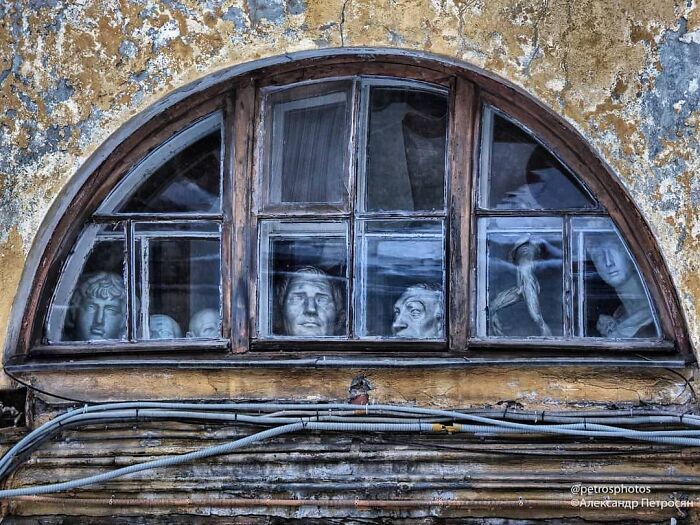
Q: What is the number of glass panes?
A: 10